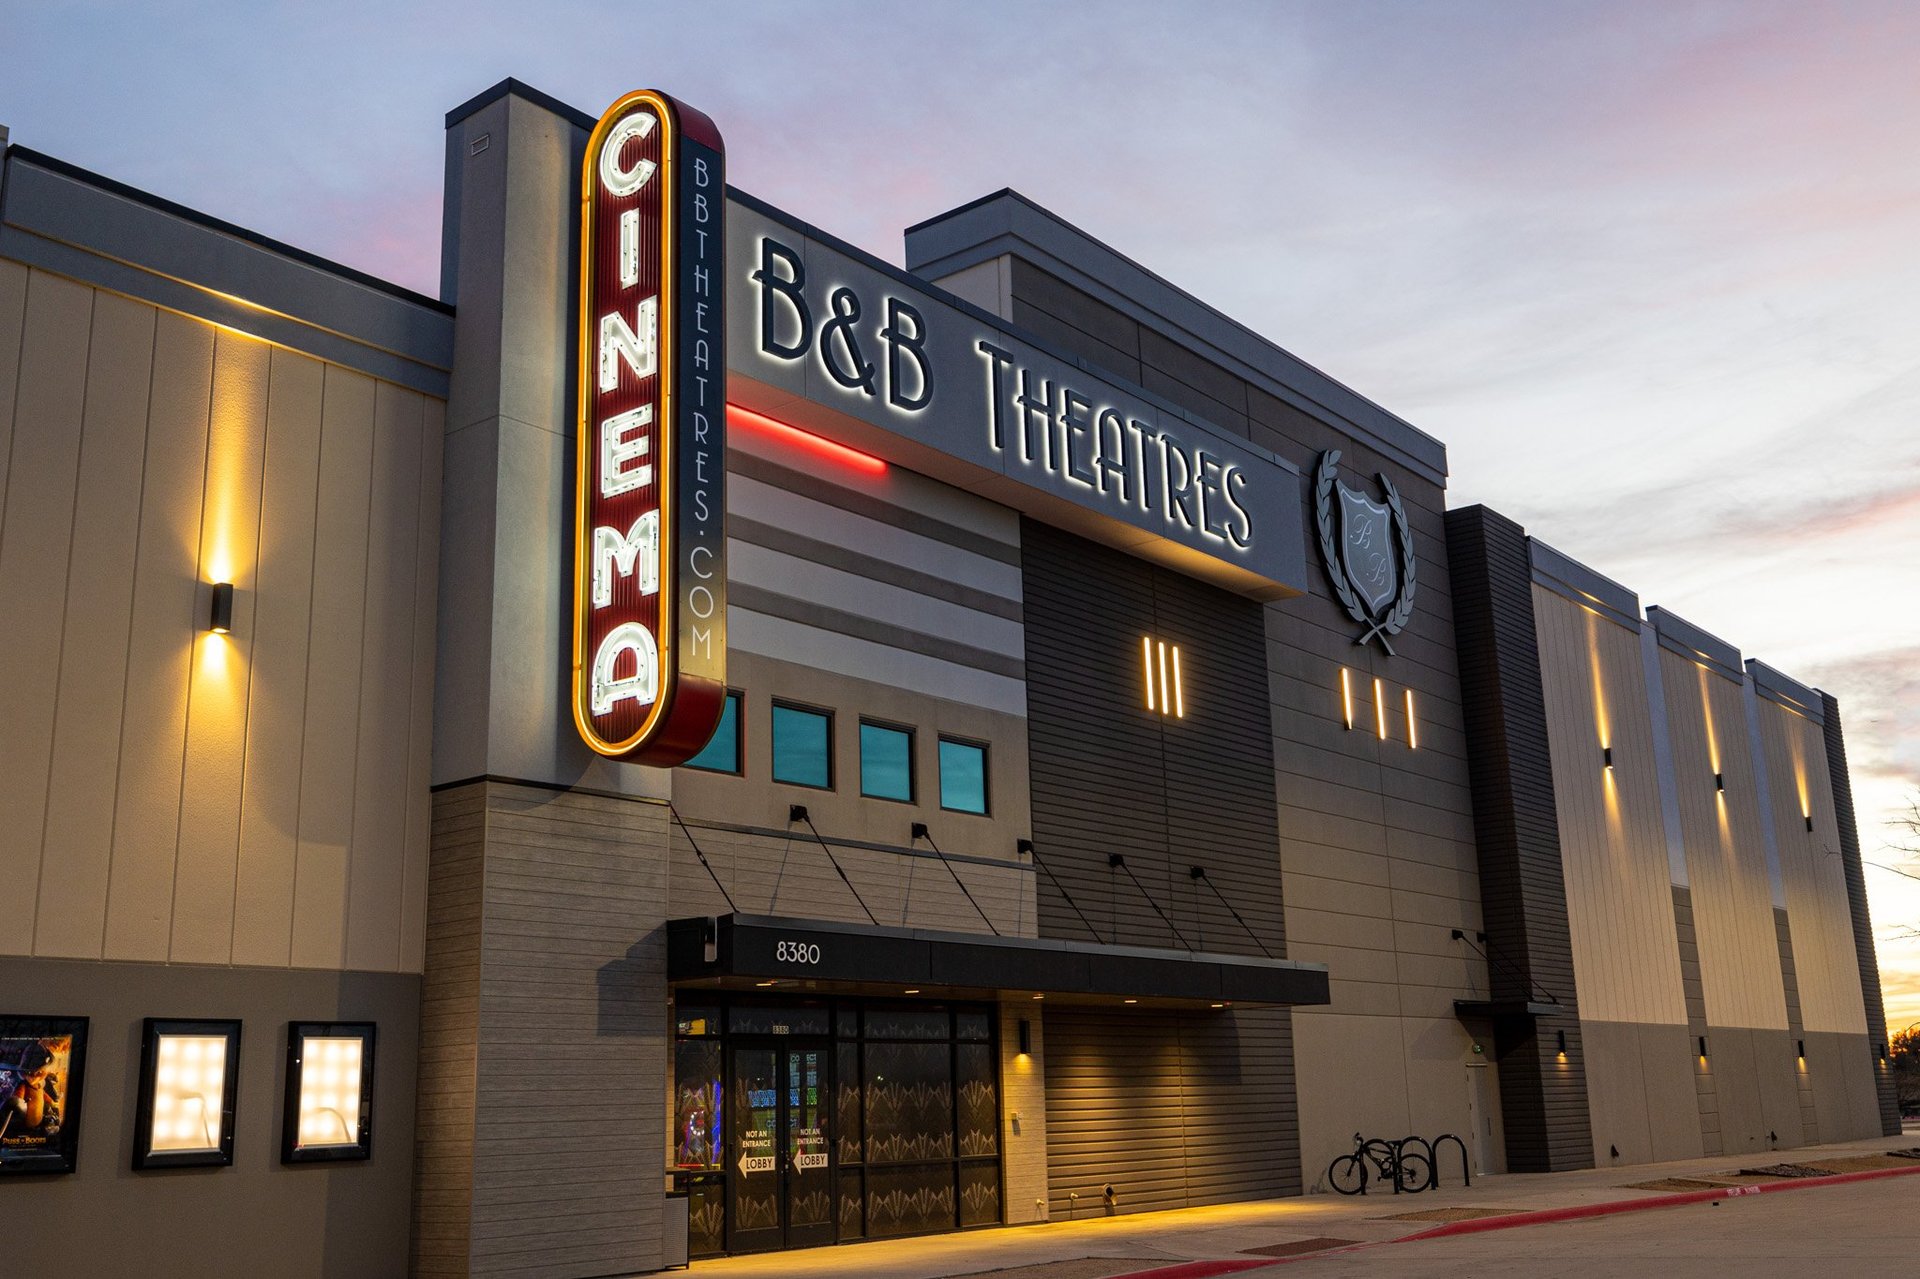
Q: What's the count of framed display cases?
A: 3